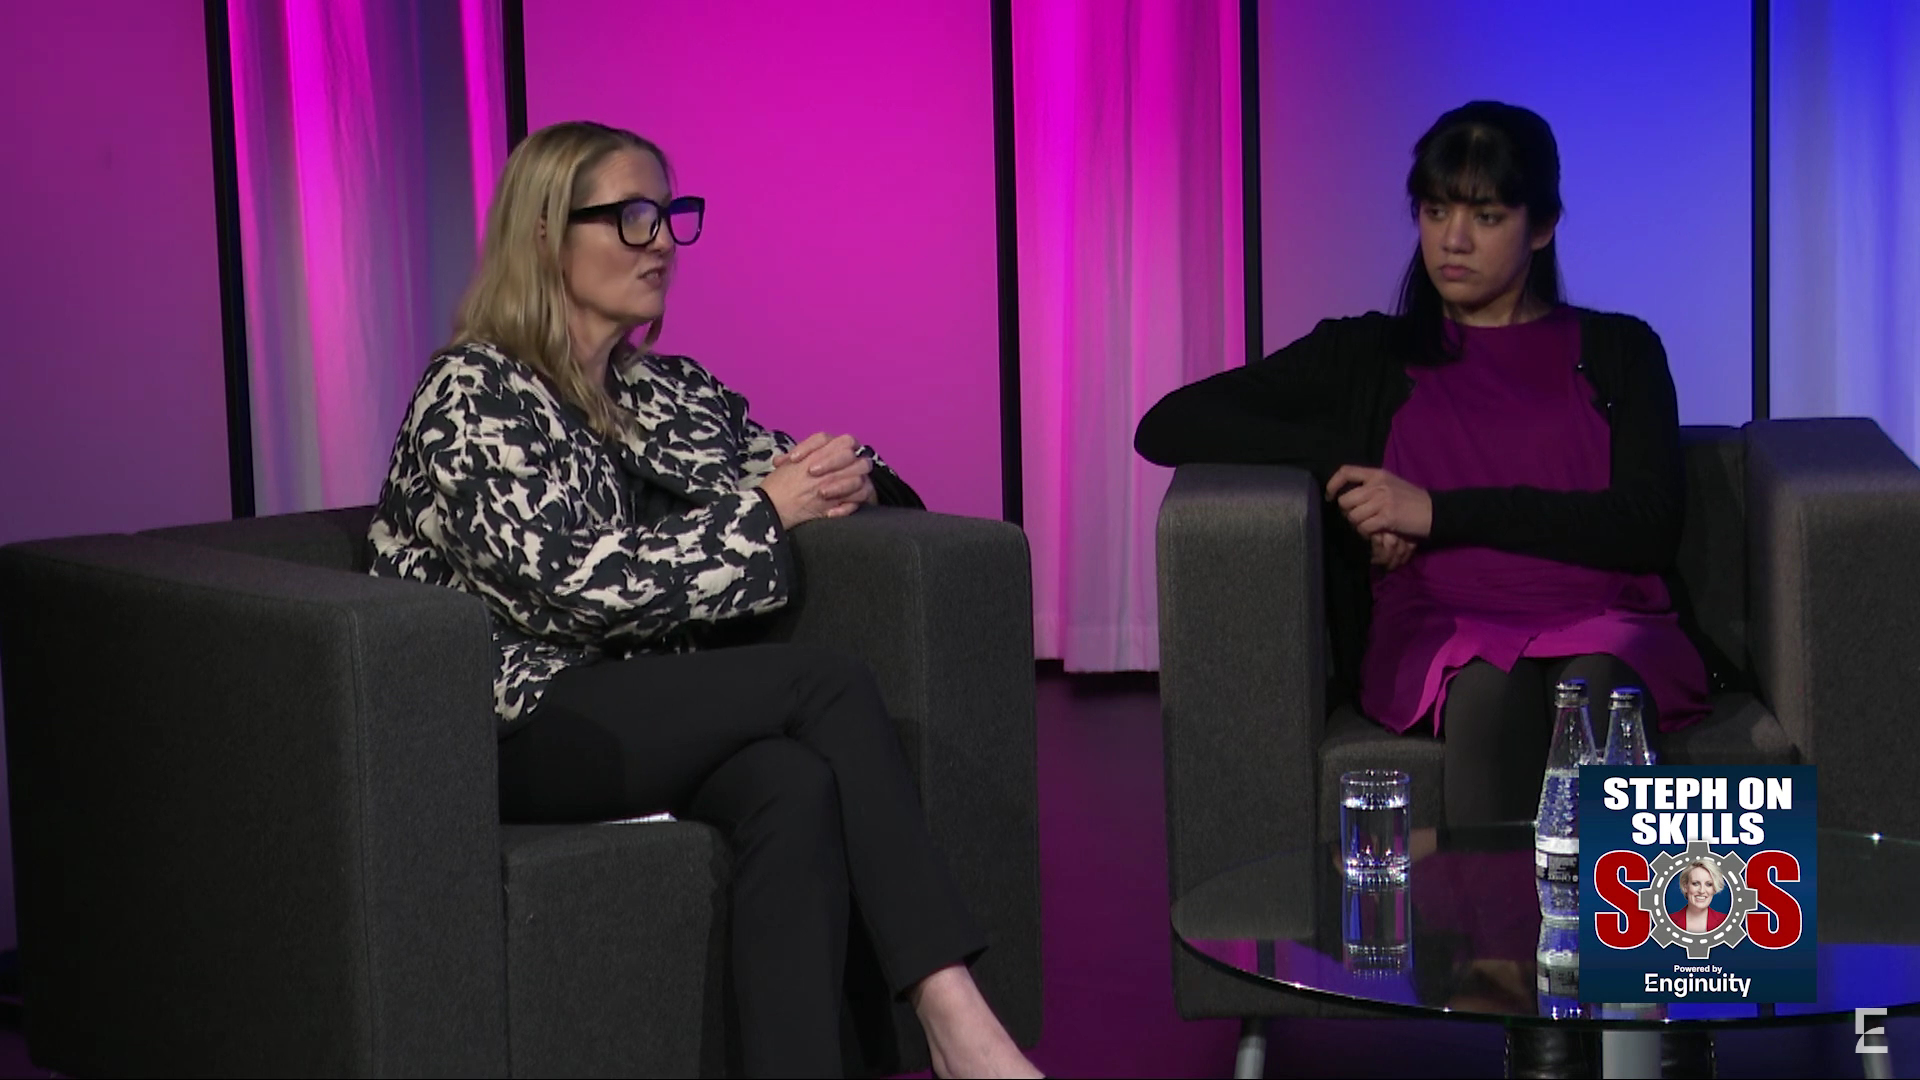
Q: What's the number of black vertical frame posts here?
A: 5